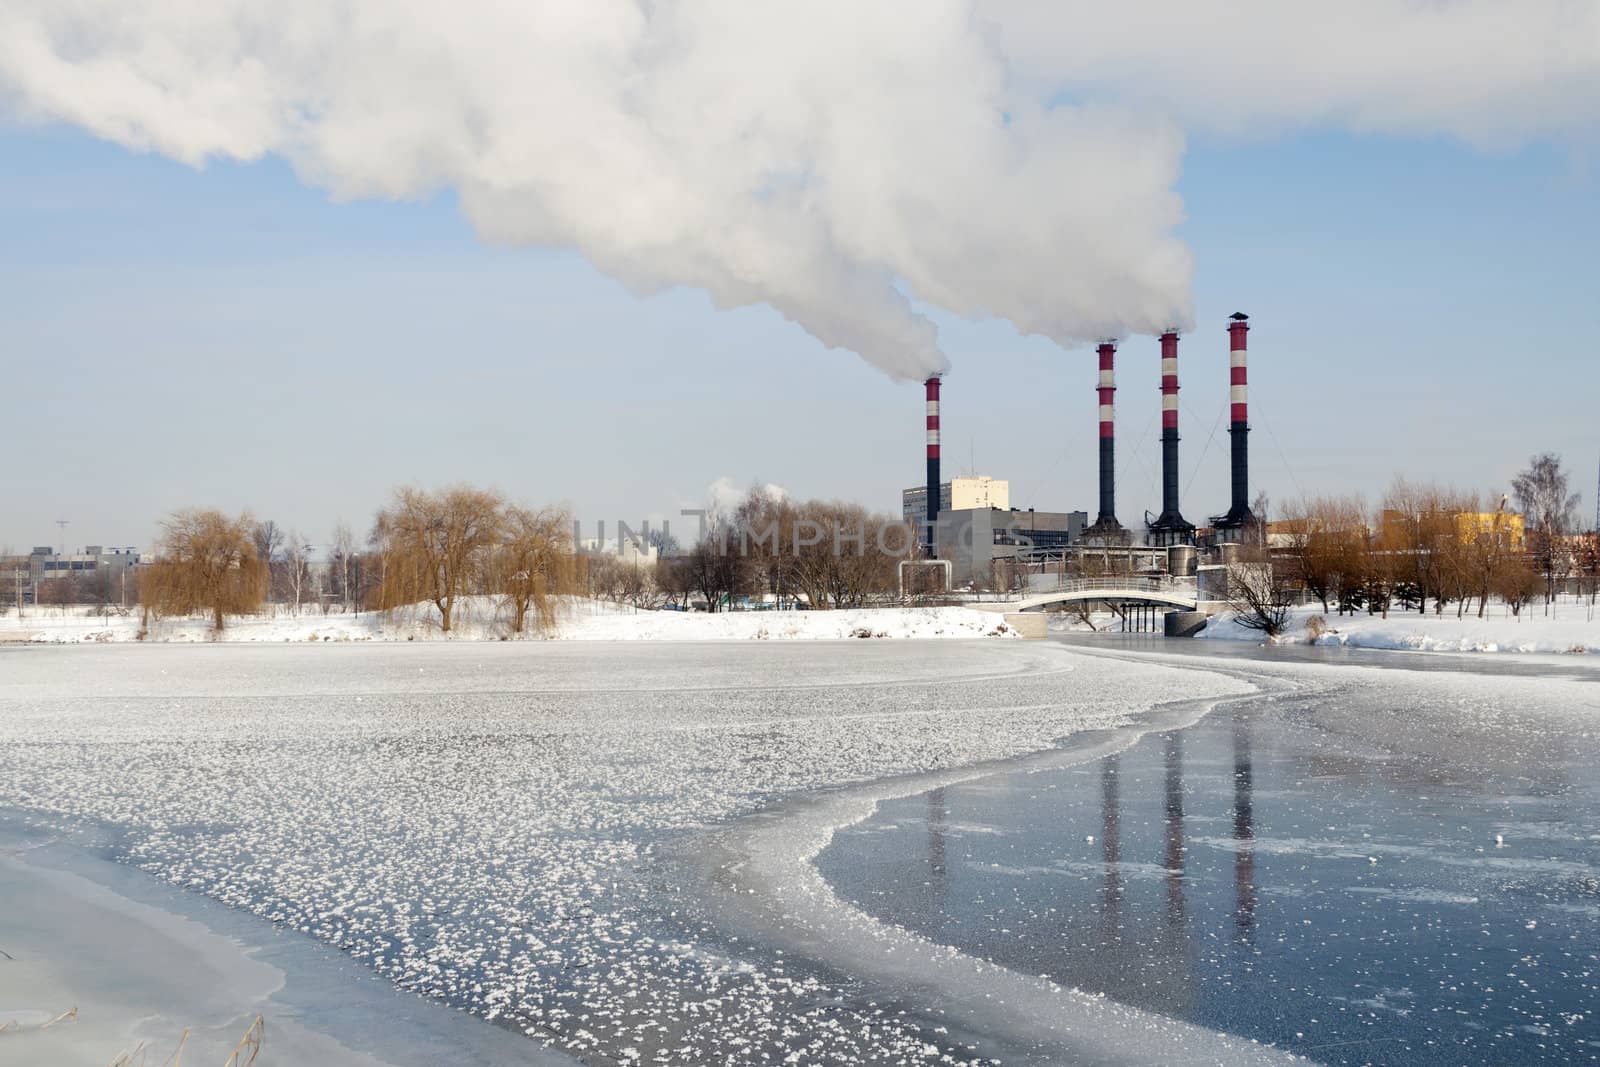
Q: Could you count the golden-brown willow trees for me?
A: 3